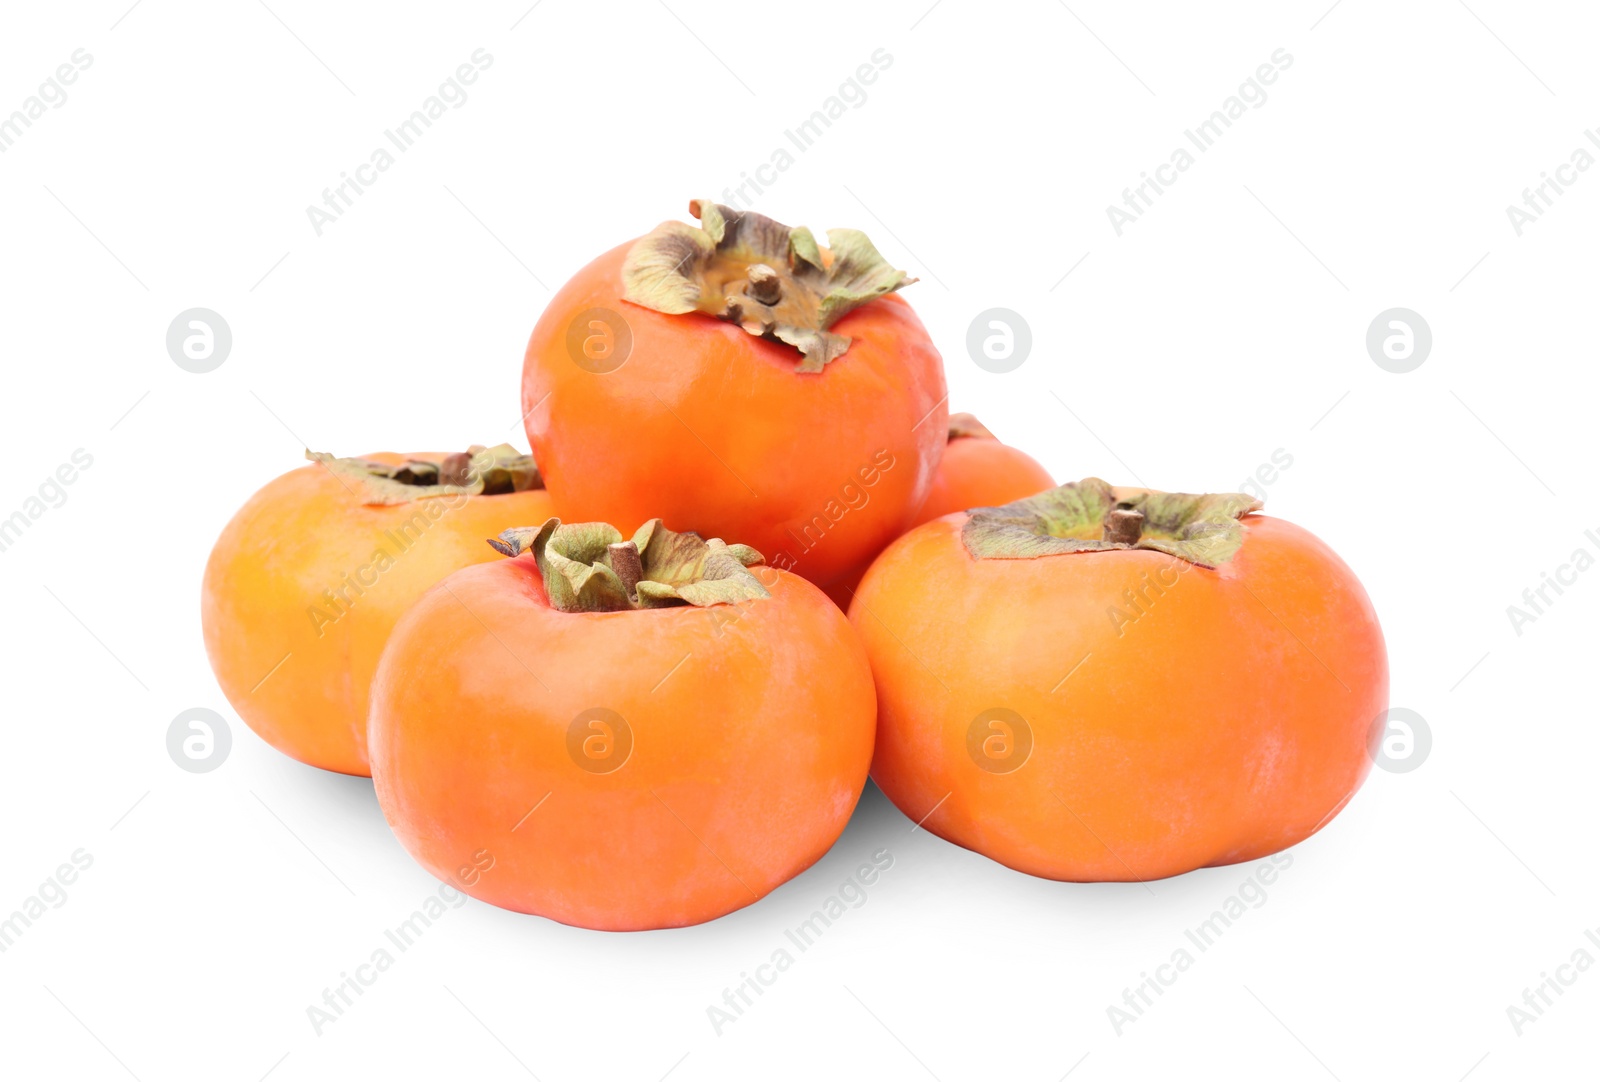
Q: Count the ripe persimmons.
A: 5